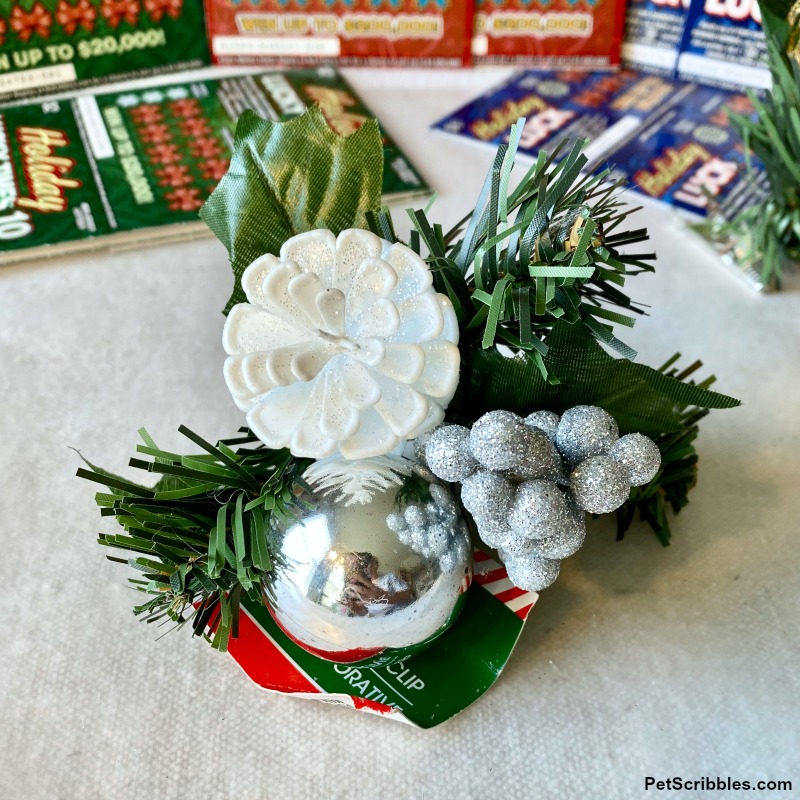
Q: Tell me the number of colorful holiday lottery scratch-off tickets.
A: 9